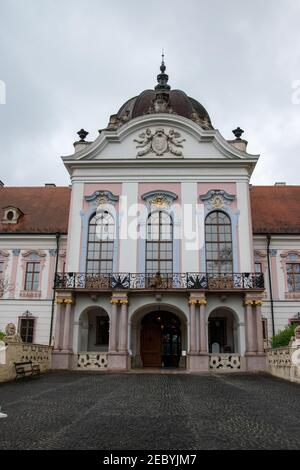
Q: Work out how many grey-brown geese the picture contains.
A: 0